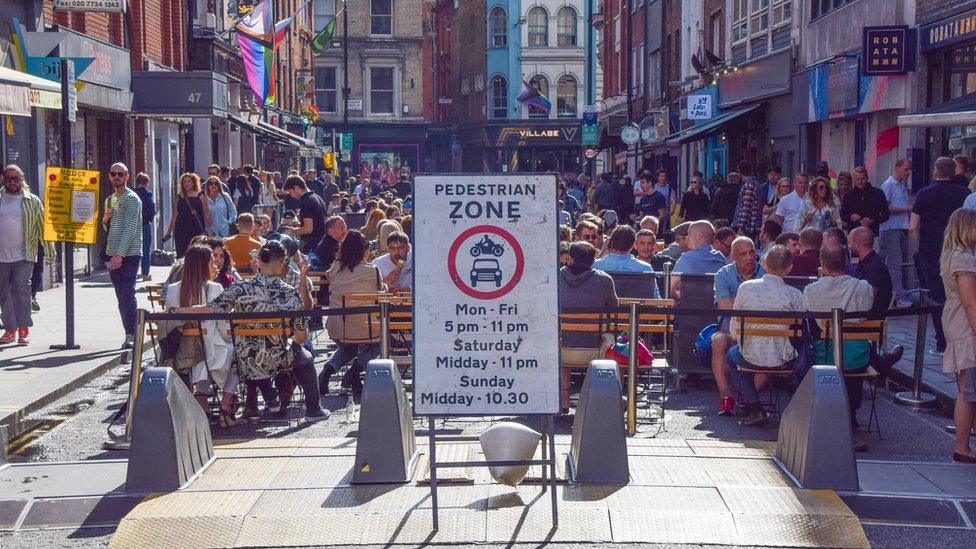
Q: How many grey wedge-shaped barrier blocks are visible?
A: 4